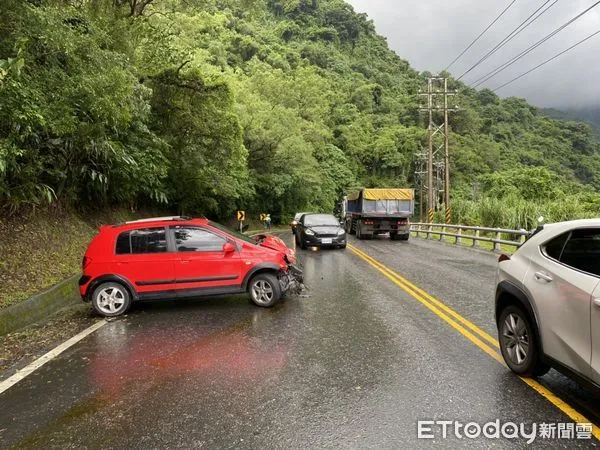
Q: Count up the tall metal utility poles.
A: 2